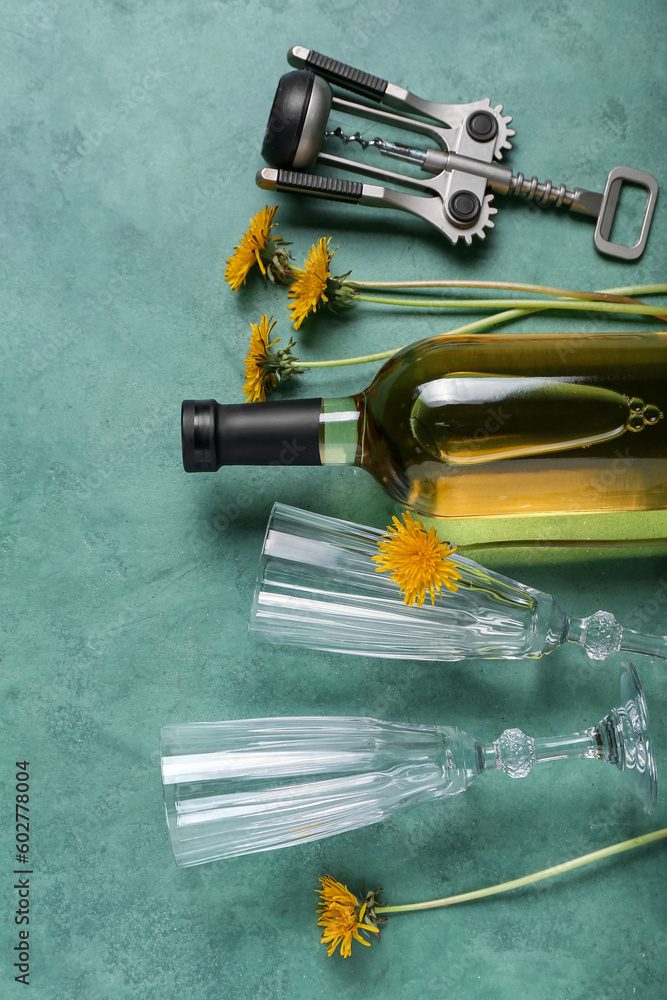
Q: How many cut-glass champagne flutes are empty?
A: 2